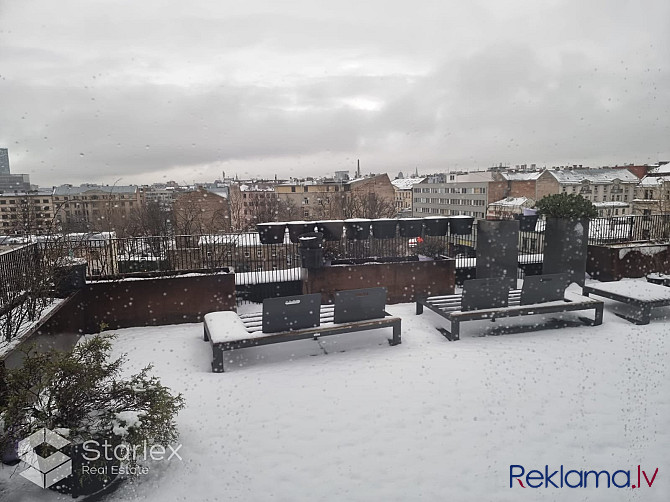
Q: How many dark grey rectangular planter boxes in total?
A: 2